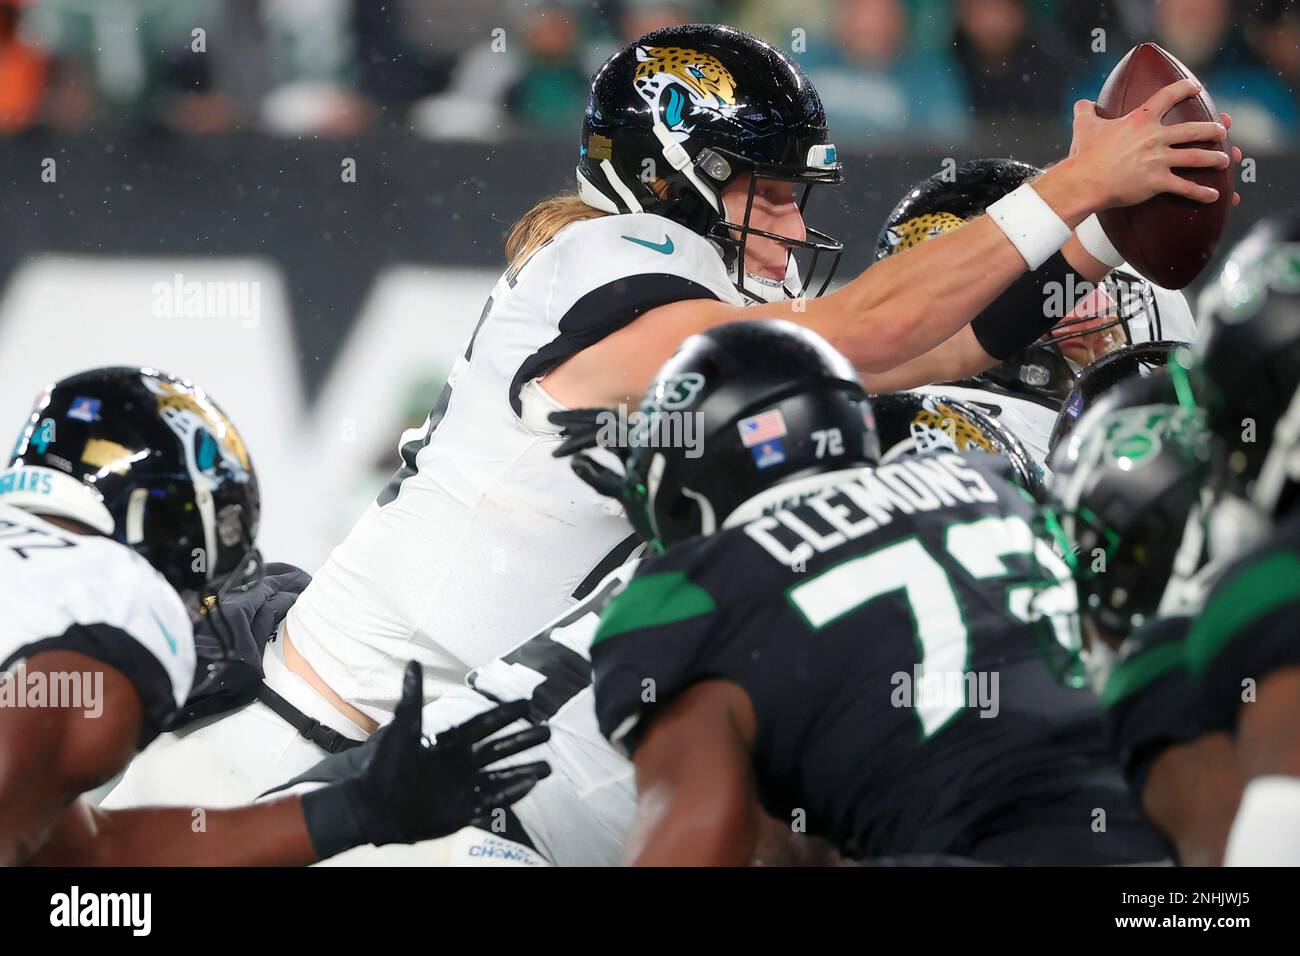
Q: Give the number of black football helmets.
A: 8